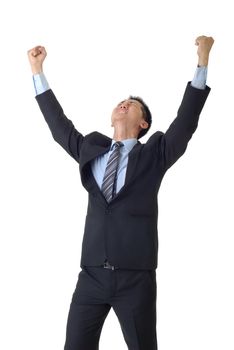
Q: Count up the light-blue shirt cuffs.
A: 2